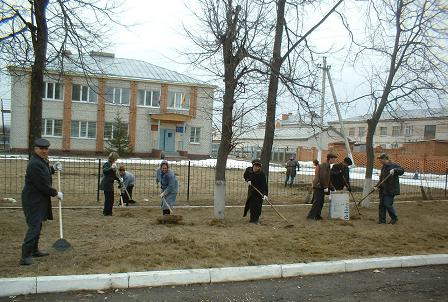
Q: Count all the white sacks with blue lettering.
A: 1